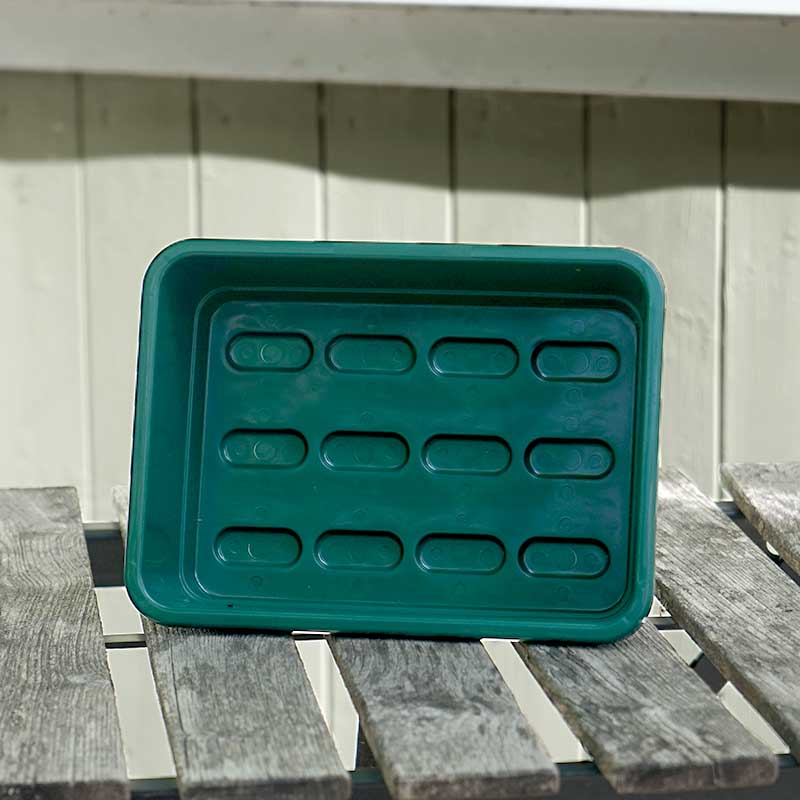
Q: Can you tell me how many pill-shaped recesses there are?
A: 12